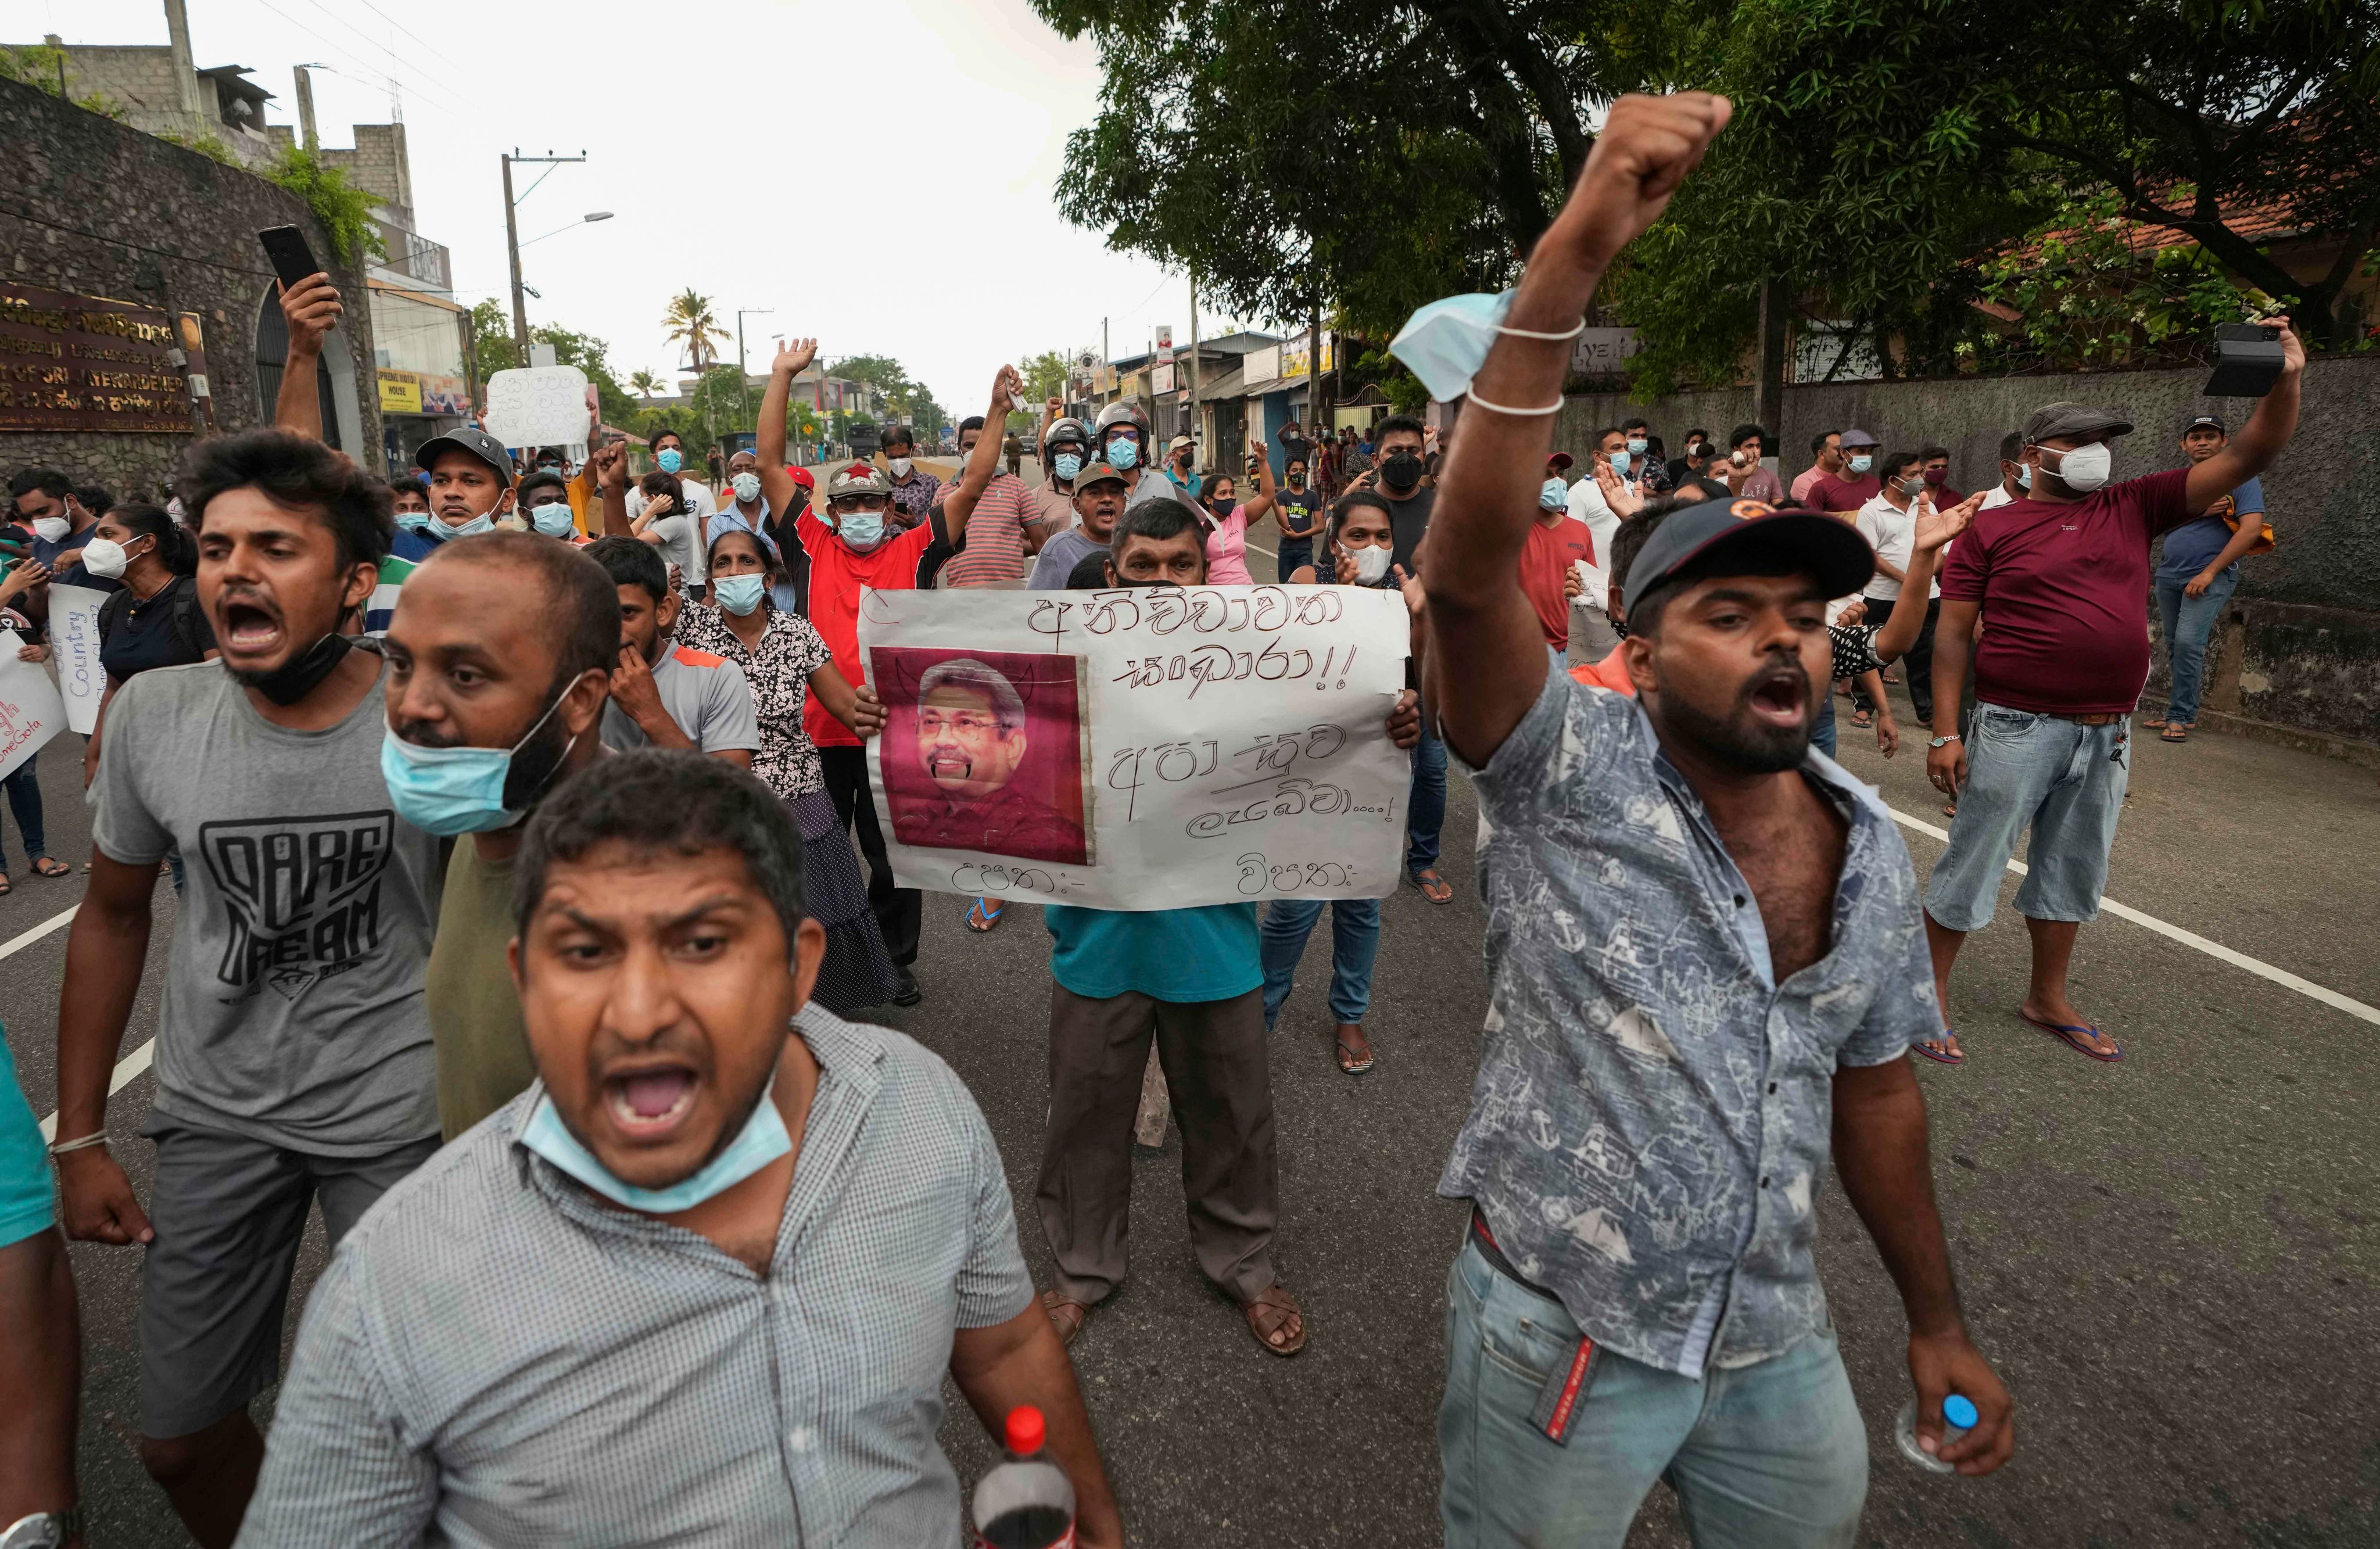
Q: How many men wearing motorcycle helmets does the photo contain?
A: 2